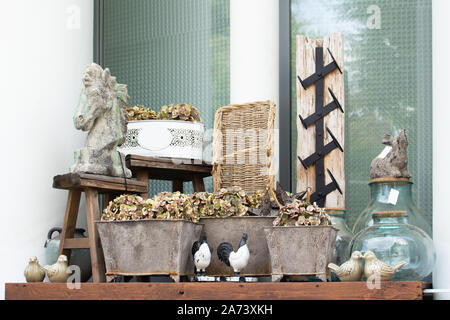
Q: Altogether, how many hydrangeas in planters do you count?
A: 4